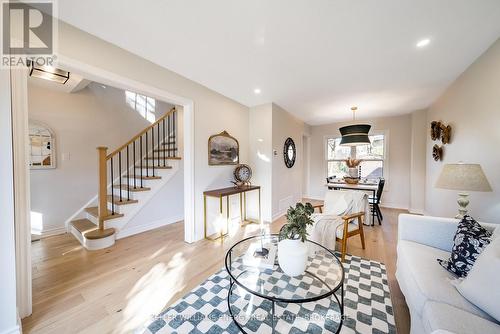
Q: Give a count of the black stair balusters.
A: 11